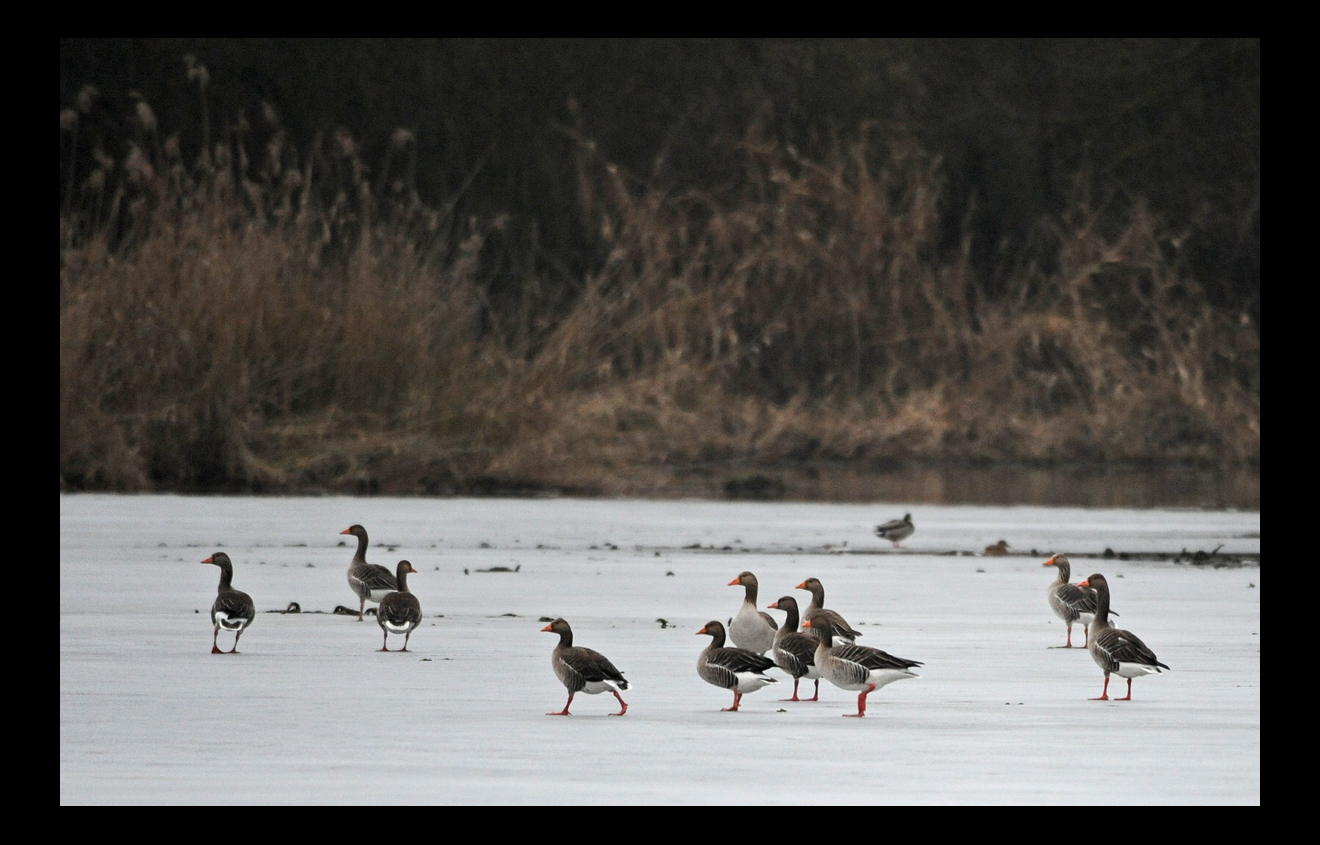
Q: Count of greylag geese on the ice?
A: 11